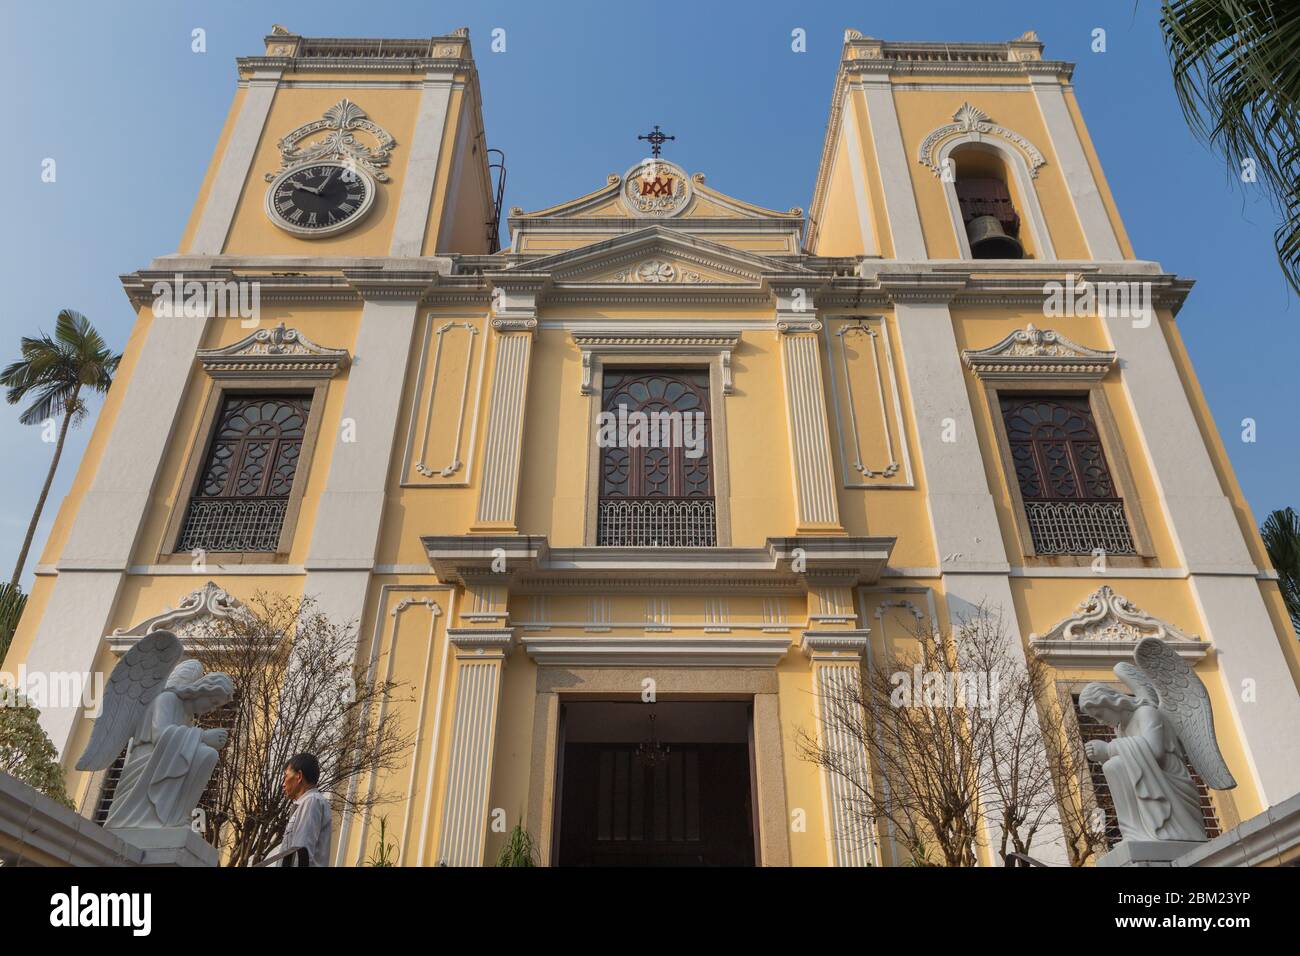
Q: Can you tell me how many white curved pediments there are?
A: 4